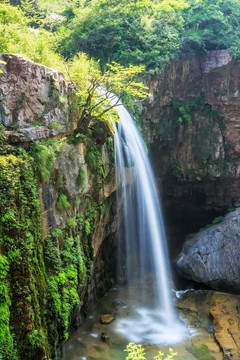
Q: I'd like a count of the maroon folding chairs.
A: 0